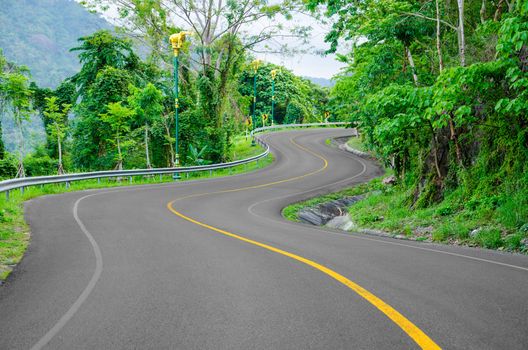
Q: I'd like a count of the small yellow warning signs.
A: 3